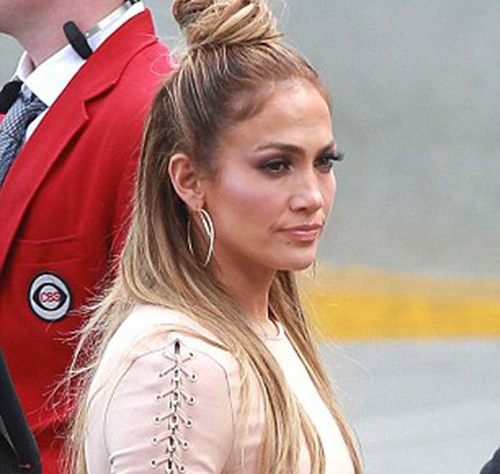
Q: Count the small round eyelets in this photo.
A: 12